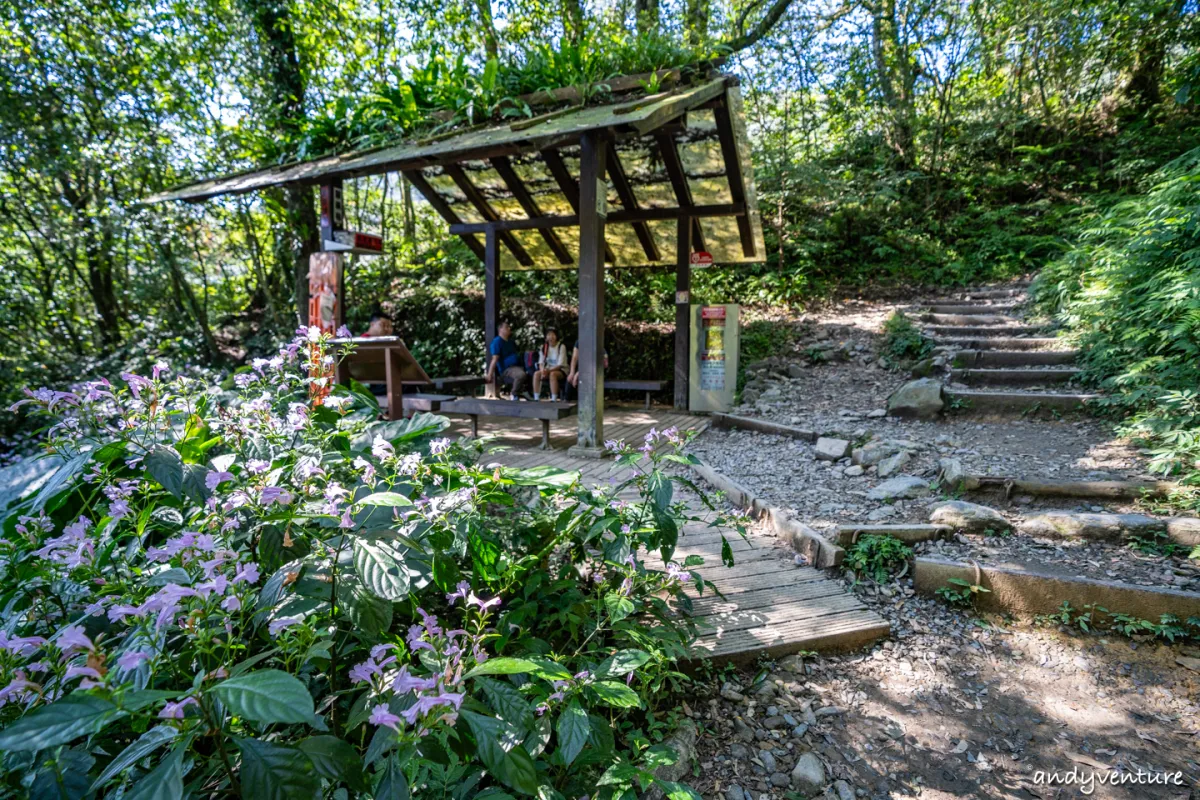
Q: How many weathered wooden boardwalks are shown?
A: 1